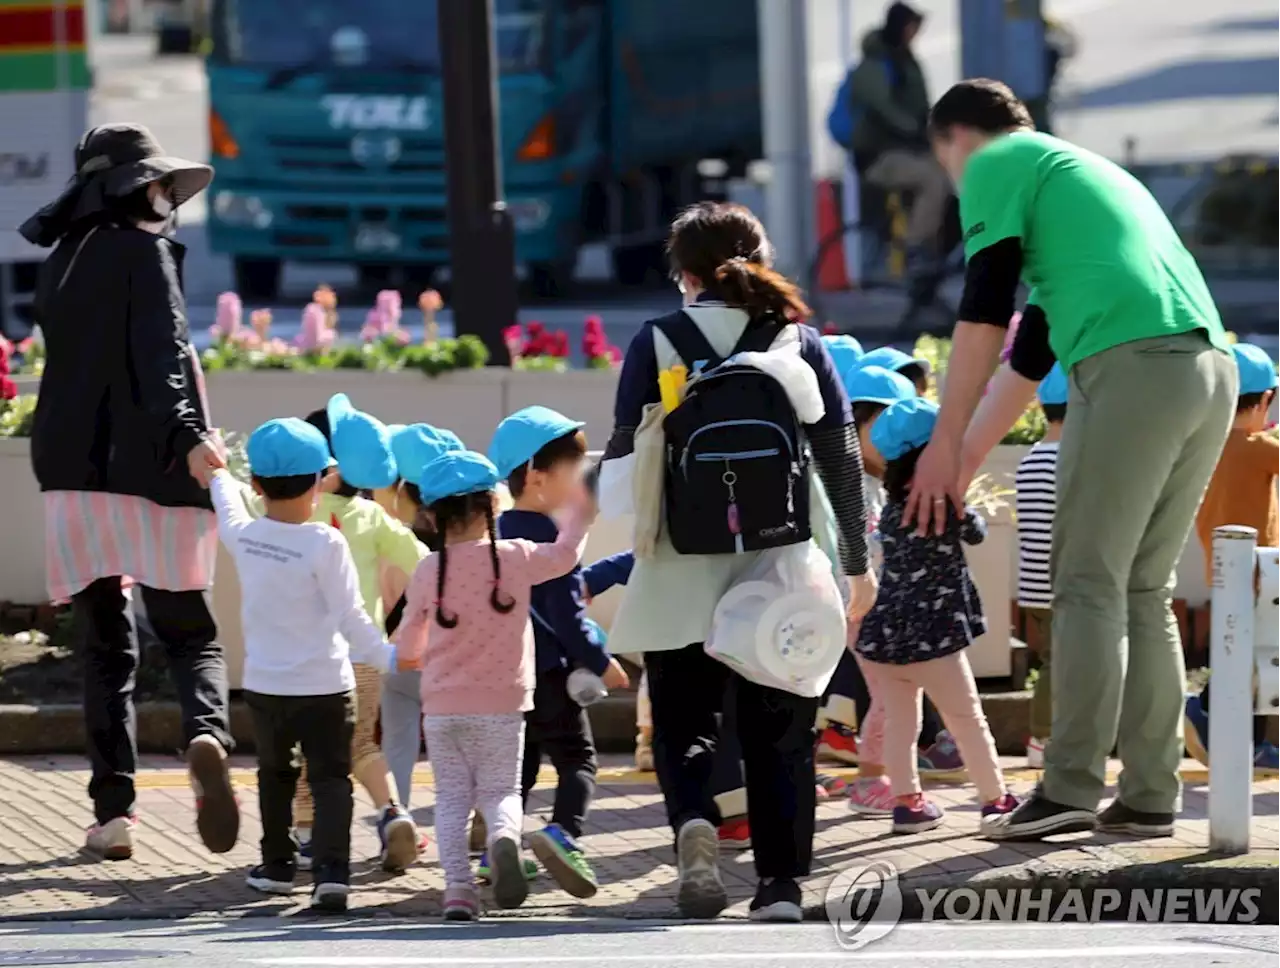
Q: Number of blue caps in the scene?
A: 11